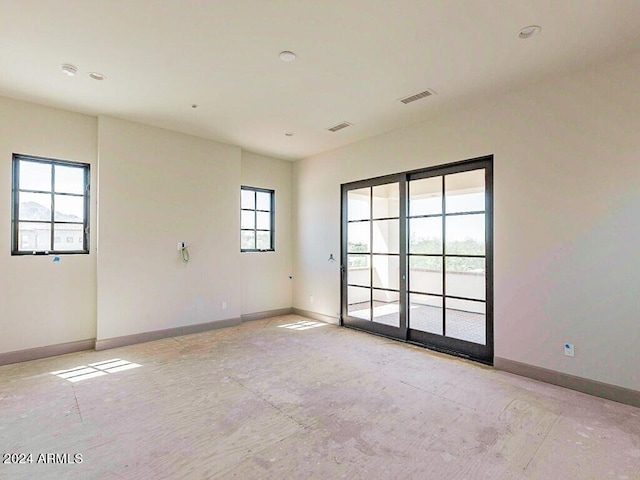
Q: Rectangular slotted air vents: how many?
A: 2